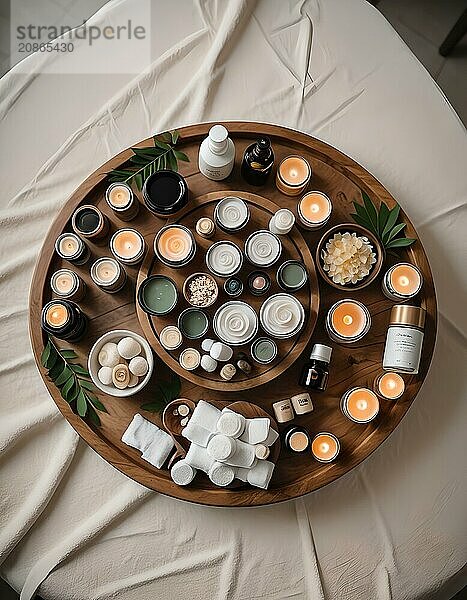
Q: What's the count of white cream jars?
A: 5